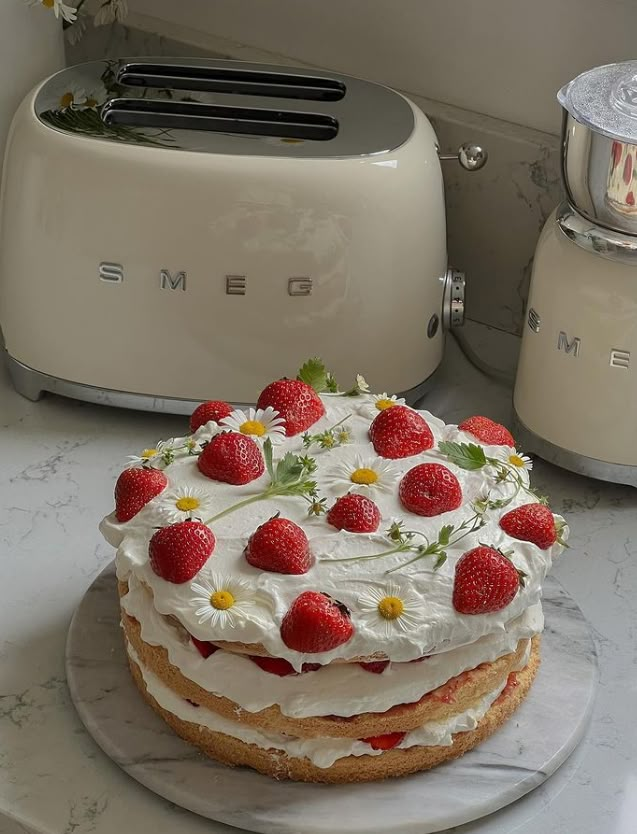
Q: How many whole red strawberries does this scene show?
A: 13